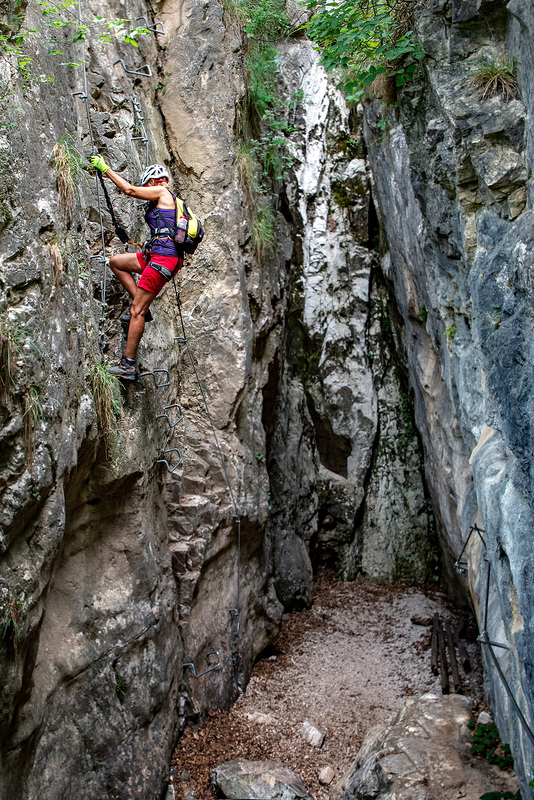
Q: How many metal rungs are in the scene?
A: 6